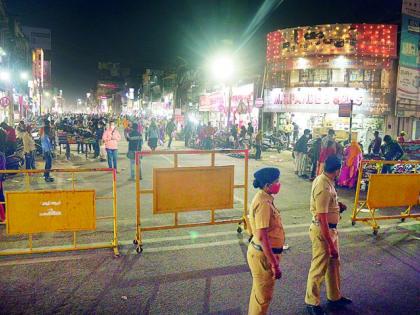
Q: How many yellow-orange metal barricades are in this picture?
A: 3